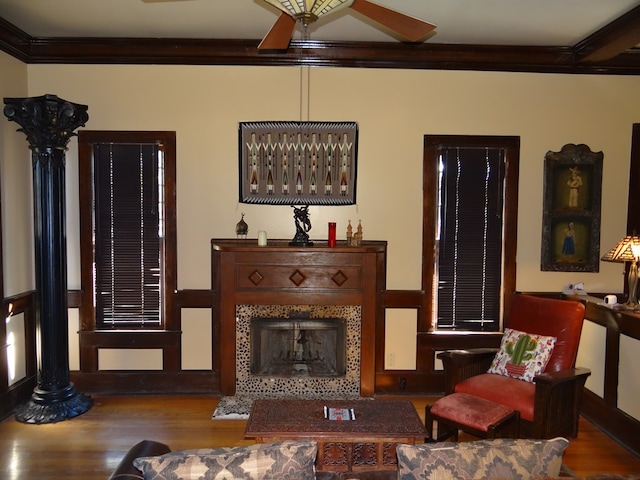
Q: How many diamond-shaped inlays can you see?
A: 3